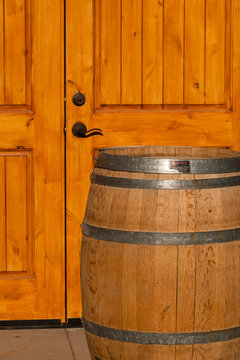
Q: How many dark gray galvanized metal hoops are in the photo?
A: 4